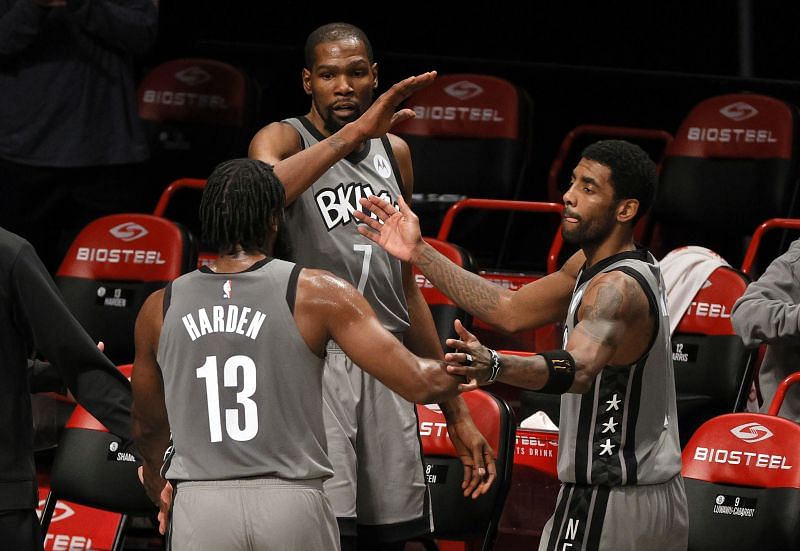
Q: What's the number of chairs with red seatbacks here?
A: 9